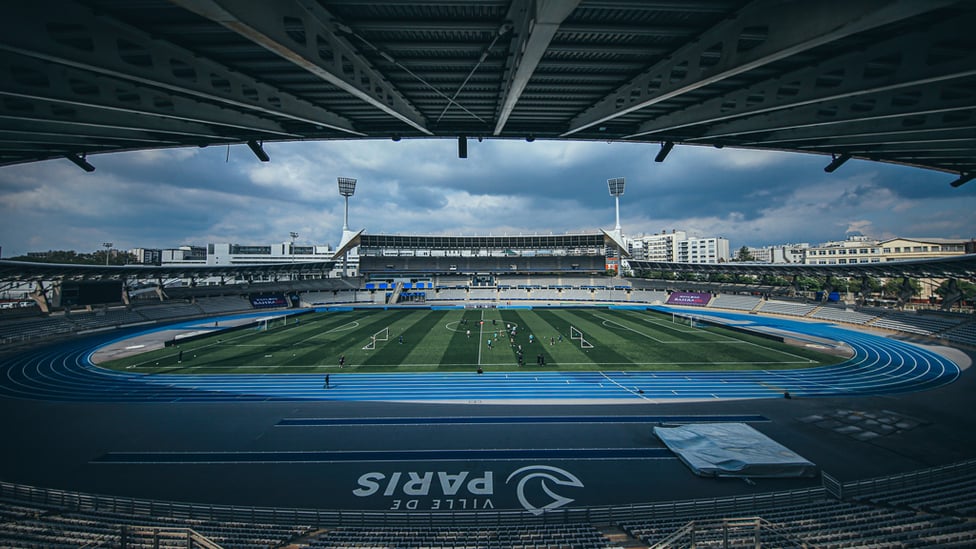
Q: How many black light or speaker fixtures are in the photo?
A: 6